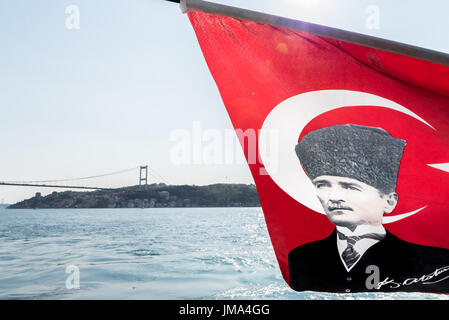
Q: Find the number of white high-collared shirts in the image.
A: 1